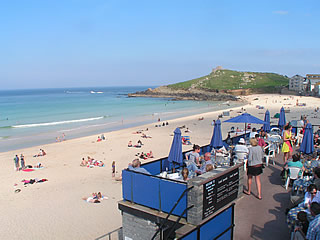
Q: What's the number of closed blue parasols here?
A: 5